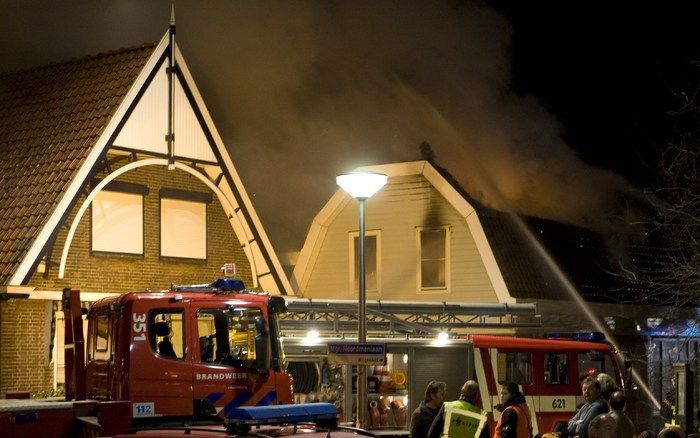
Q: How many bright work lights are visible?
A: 2